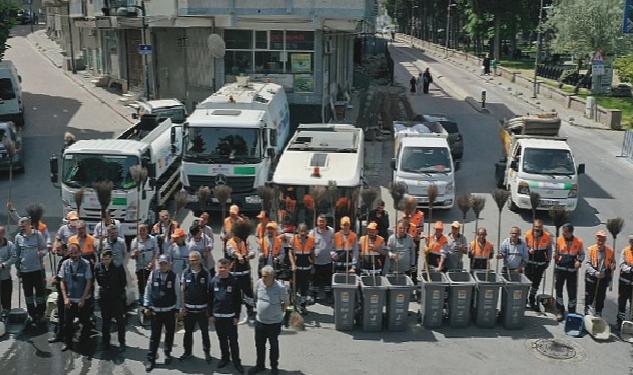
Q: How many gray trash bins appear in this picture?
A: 7